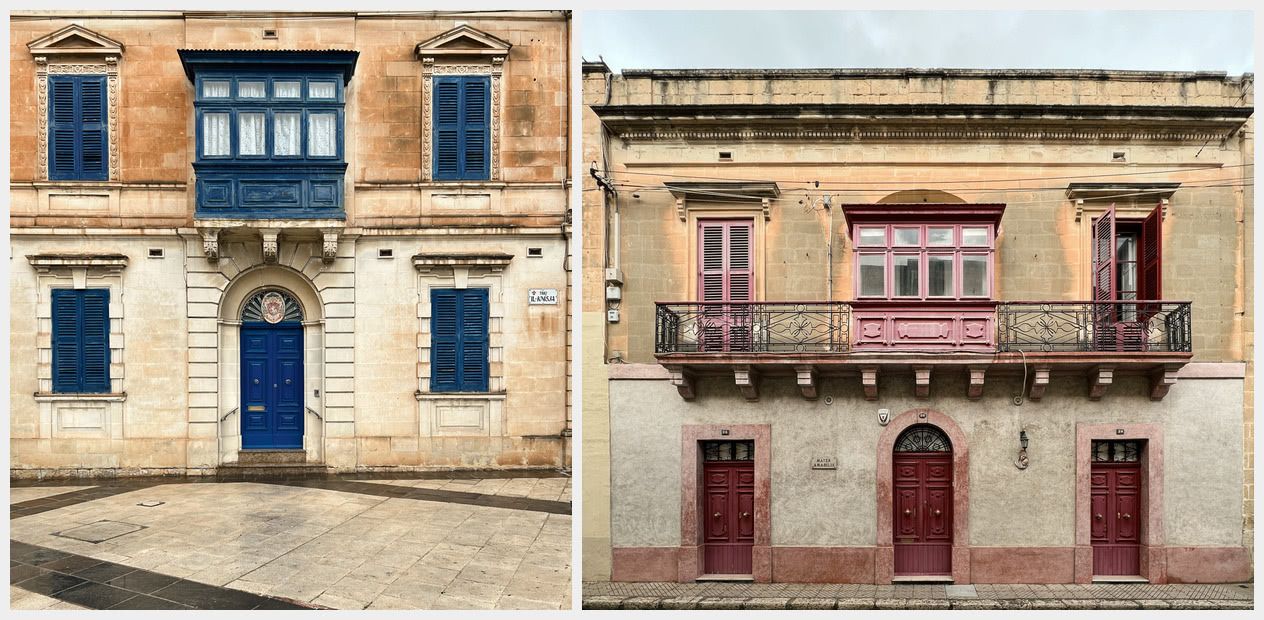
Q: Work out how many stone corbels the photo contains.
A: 12